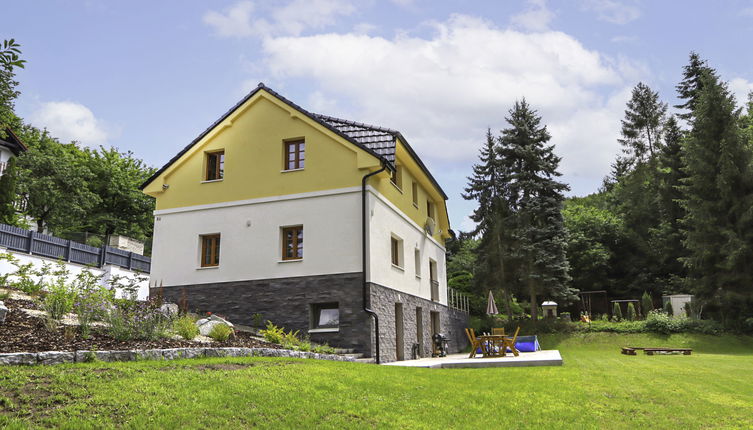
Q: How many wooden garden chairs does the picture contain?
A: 4